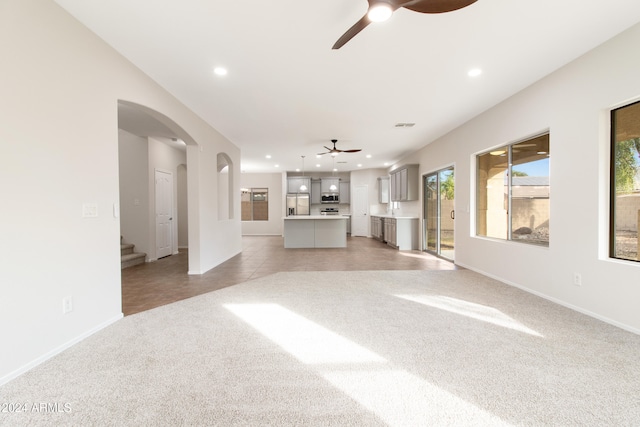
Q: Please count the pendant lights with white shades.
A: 2